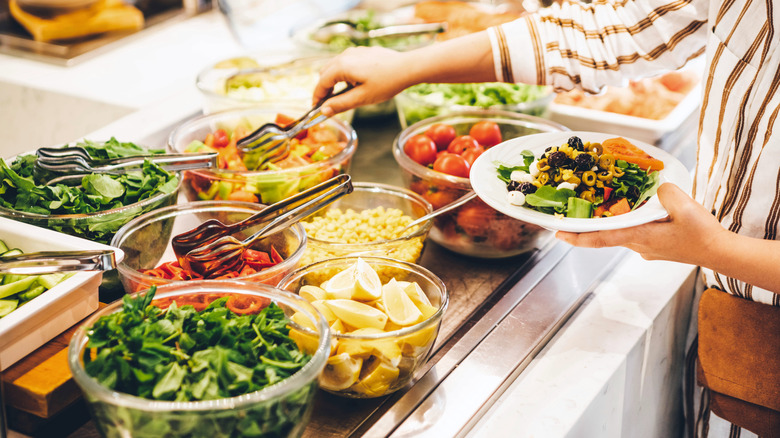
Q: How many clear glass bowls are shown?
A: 10